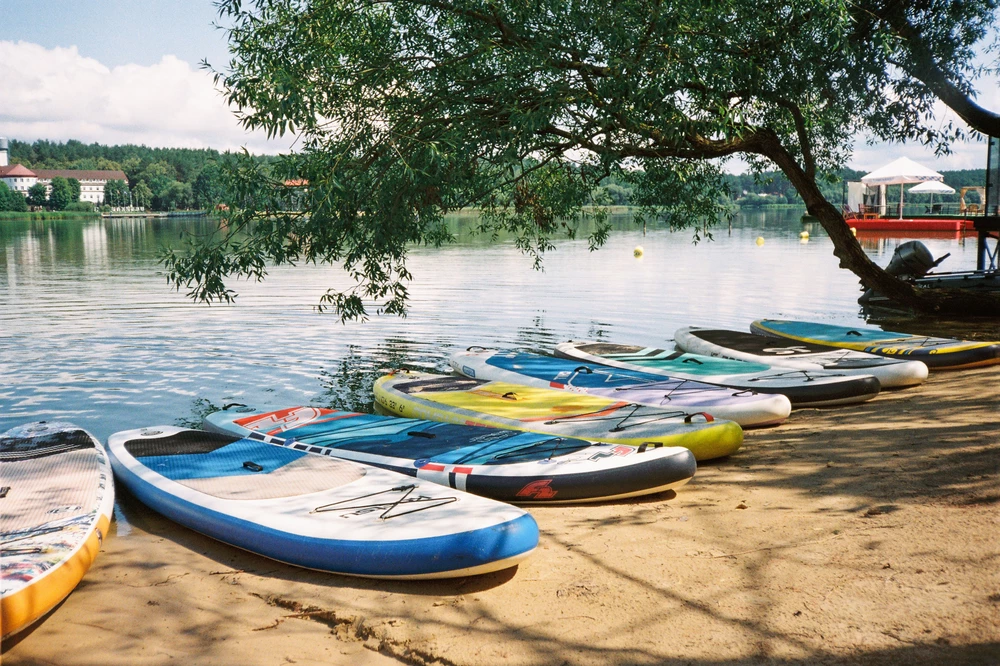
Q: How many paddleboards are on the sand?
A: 8